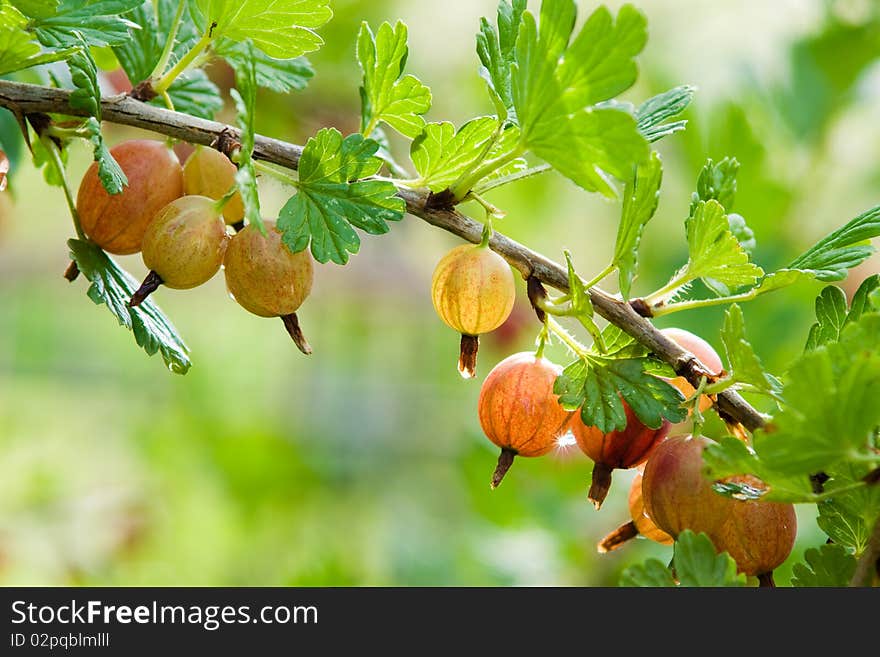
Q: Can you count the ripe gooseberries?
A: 11